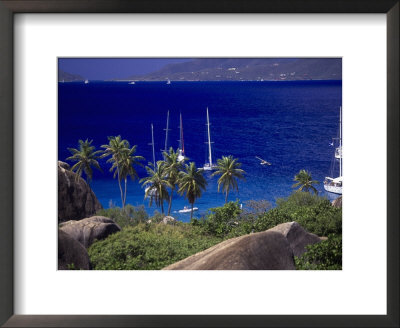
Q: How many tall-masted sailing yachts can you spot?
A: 5